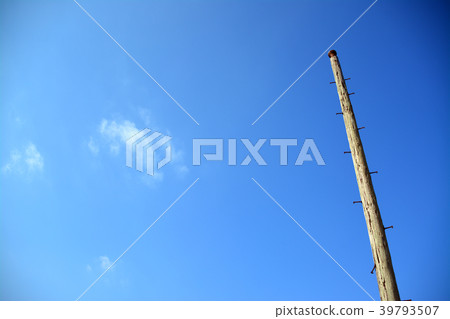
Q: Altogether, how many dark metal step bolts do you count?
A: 11